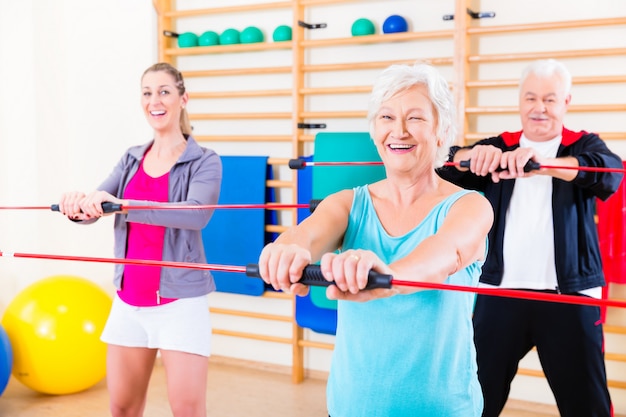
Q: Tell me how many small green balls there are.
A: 6